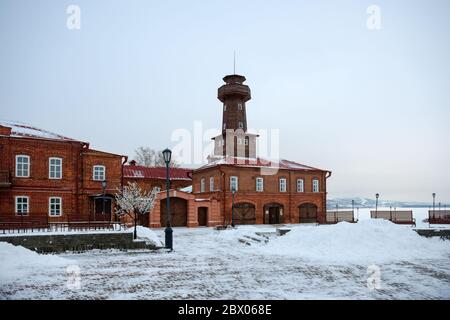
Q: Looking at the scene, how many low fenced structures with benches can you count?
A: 3